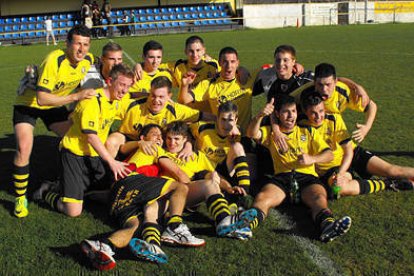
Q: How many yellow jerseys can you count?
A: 12